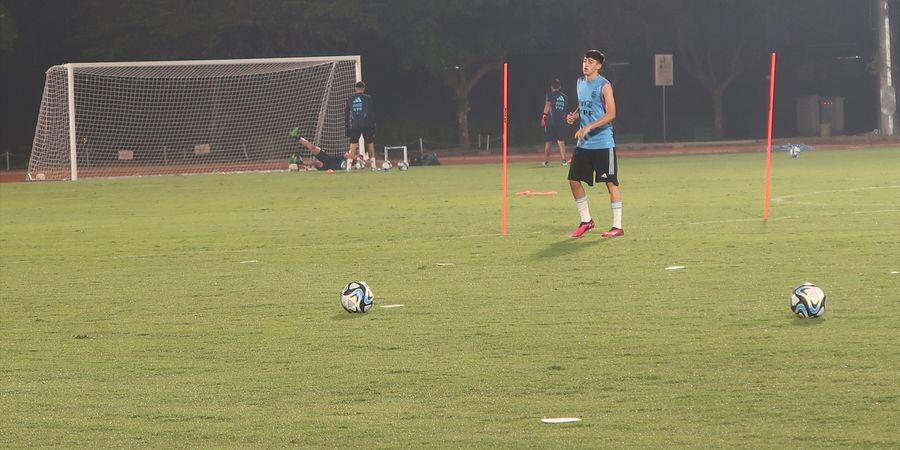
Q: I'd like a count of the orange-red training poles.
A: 2